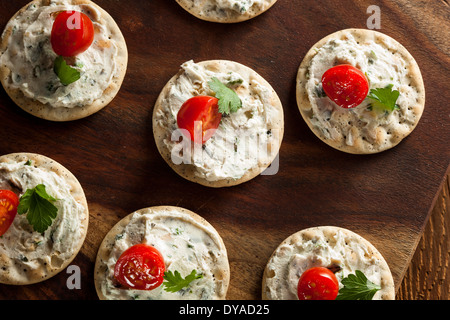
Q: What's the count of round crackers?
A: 7